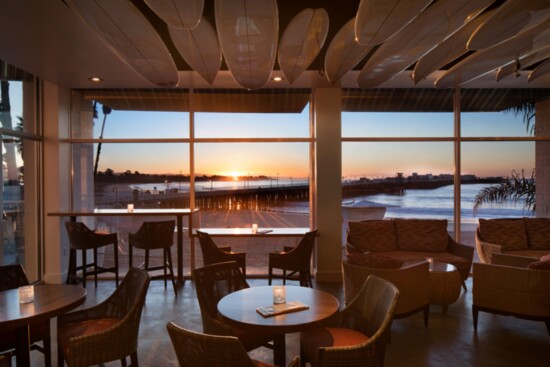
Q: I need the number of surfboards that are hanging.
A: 13